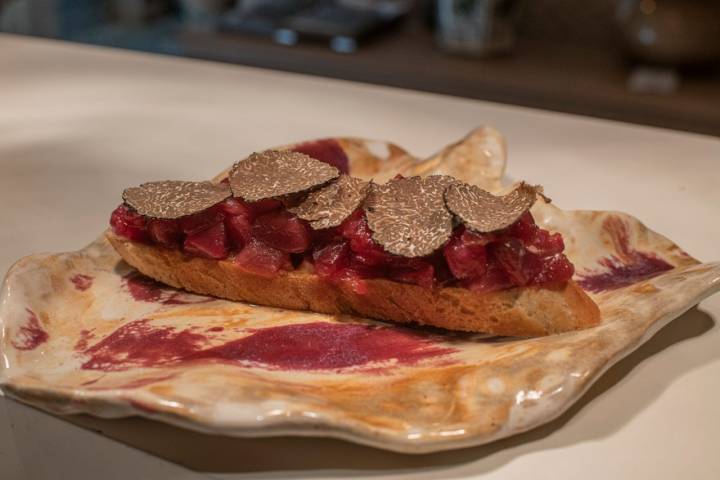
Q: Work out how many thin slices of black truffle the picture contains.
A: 5